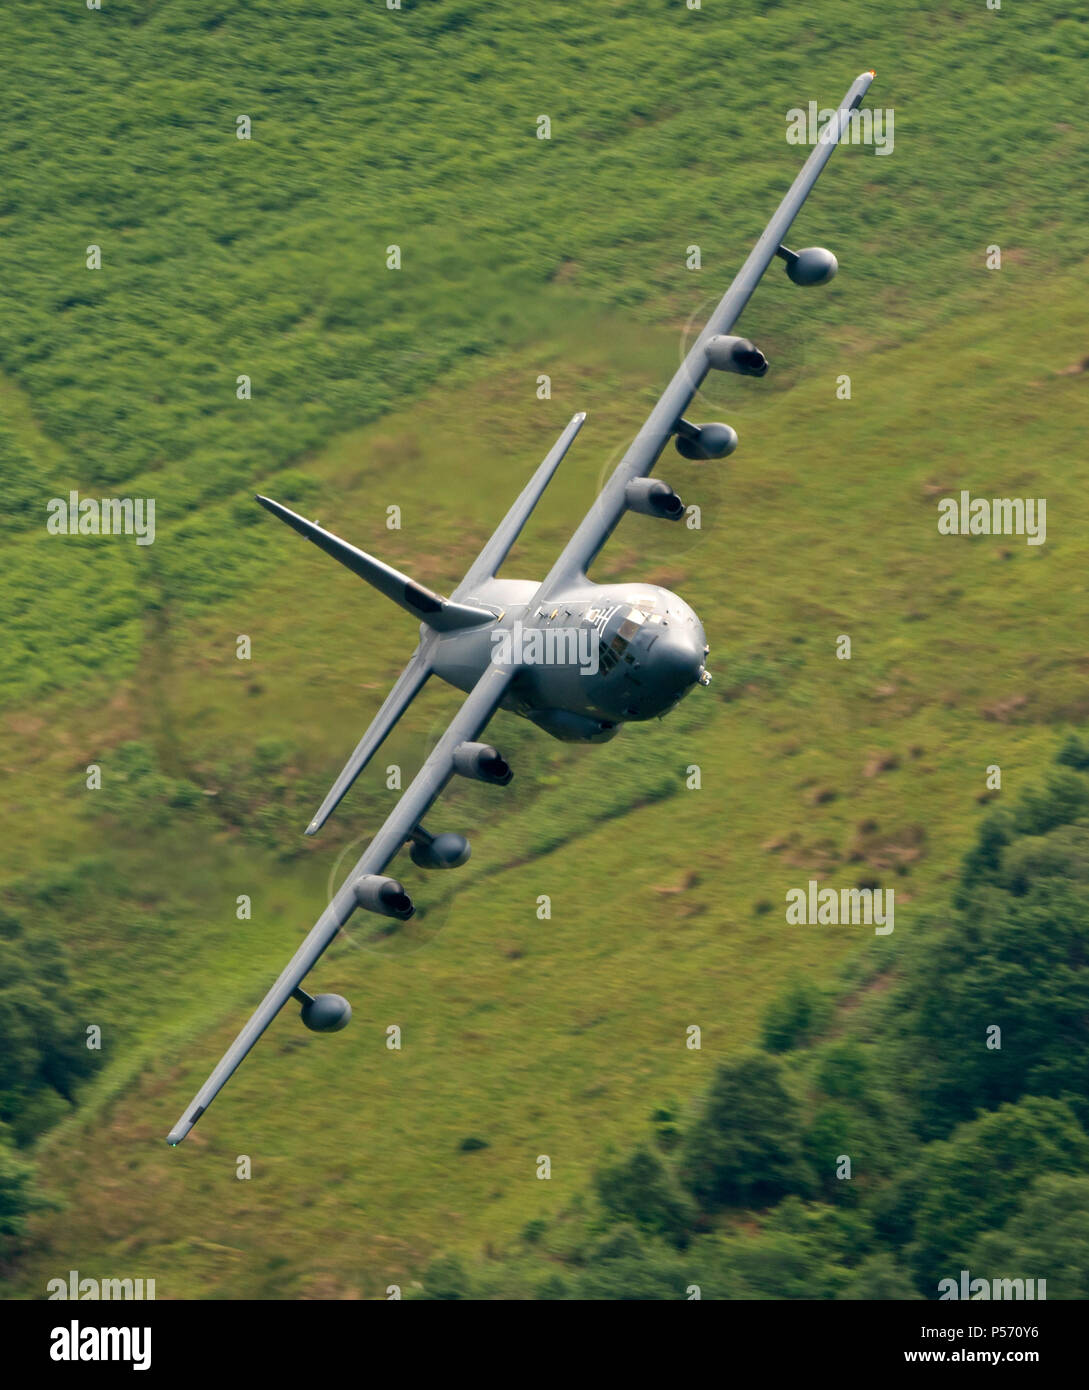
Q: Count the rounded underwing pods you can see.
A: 4